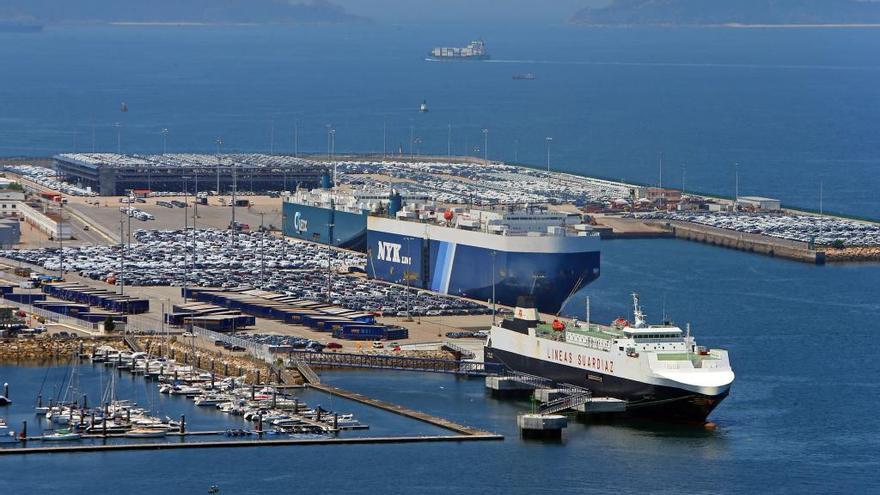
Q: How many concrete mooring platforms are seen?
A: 4